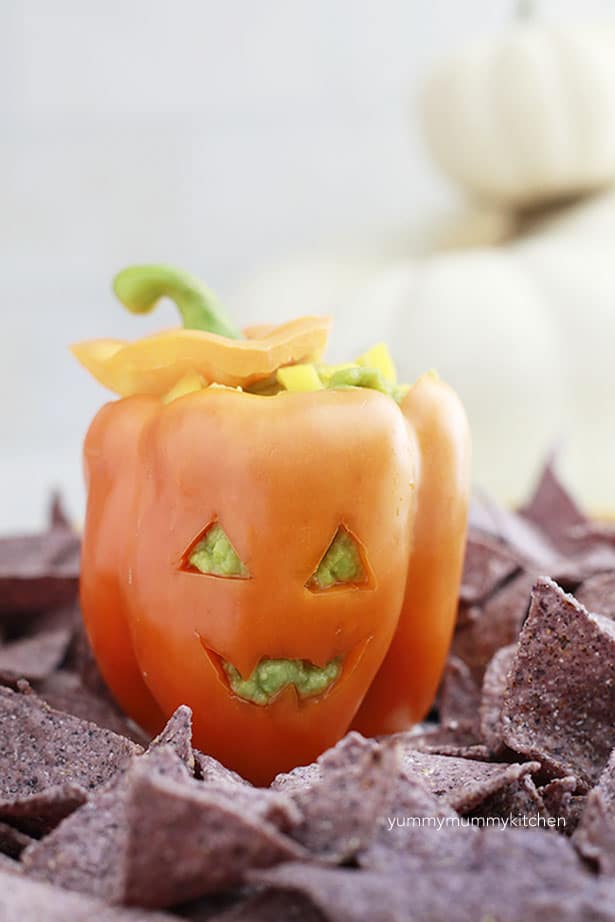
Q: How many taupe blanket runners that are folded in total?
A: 0